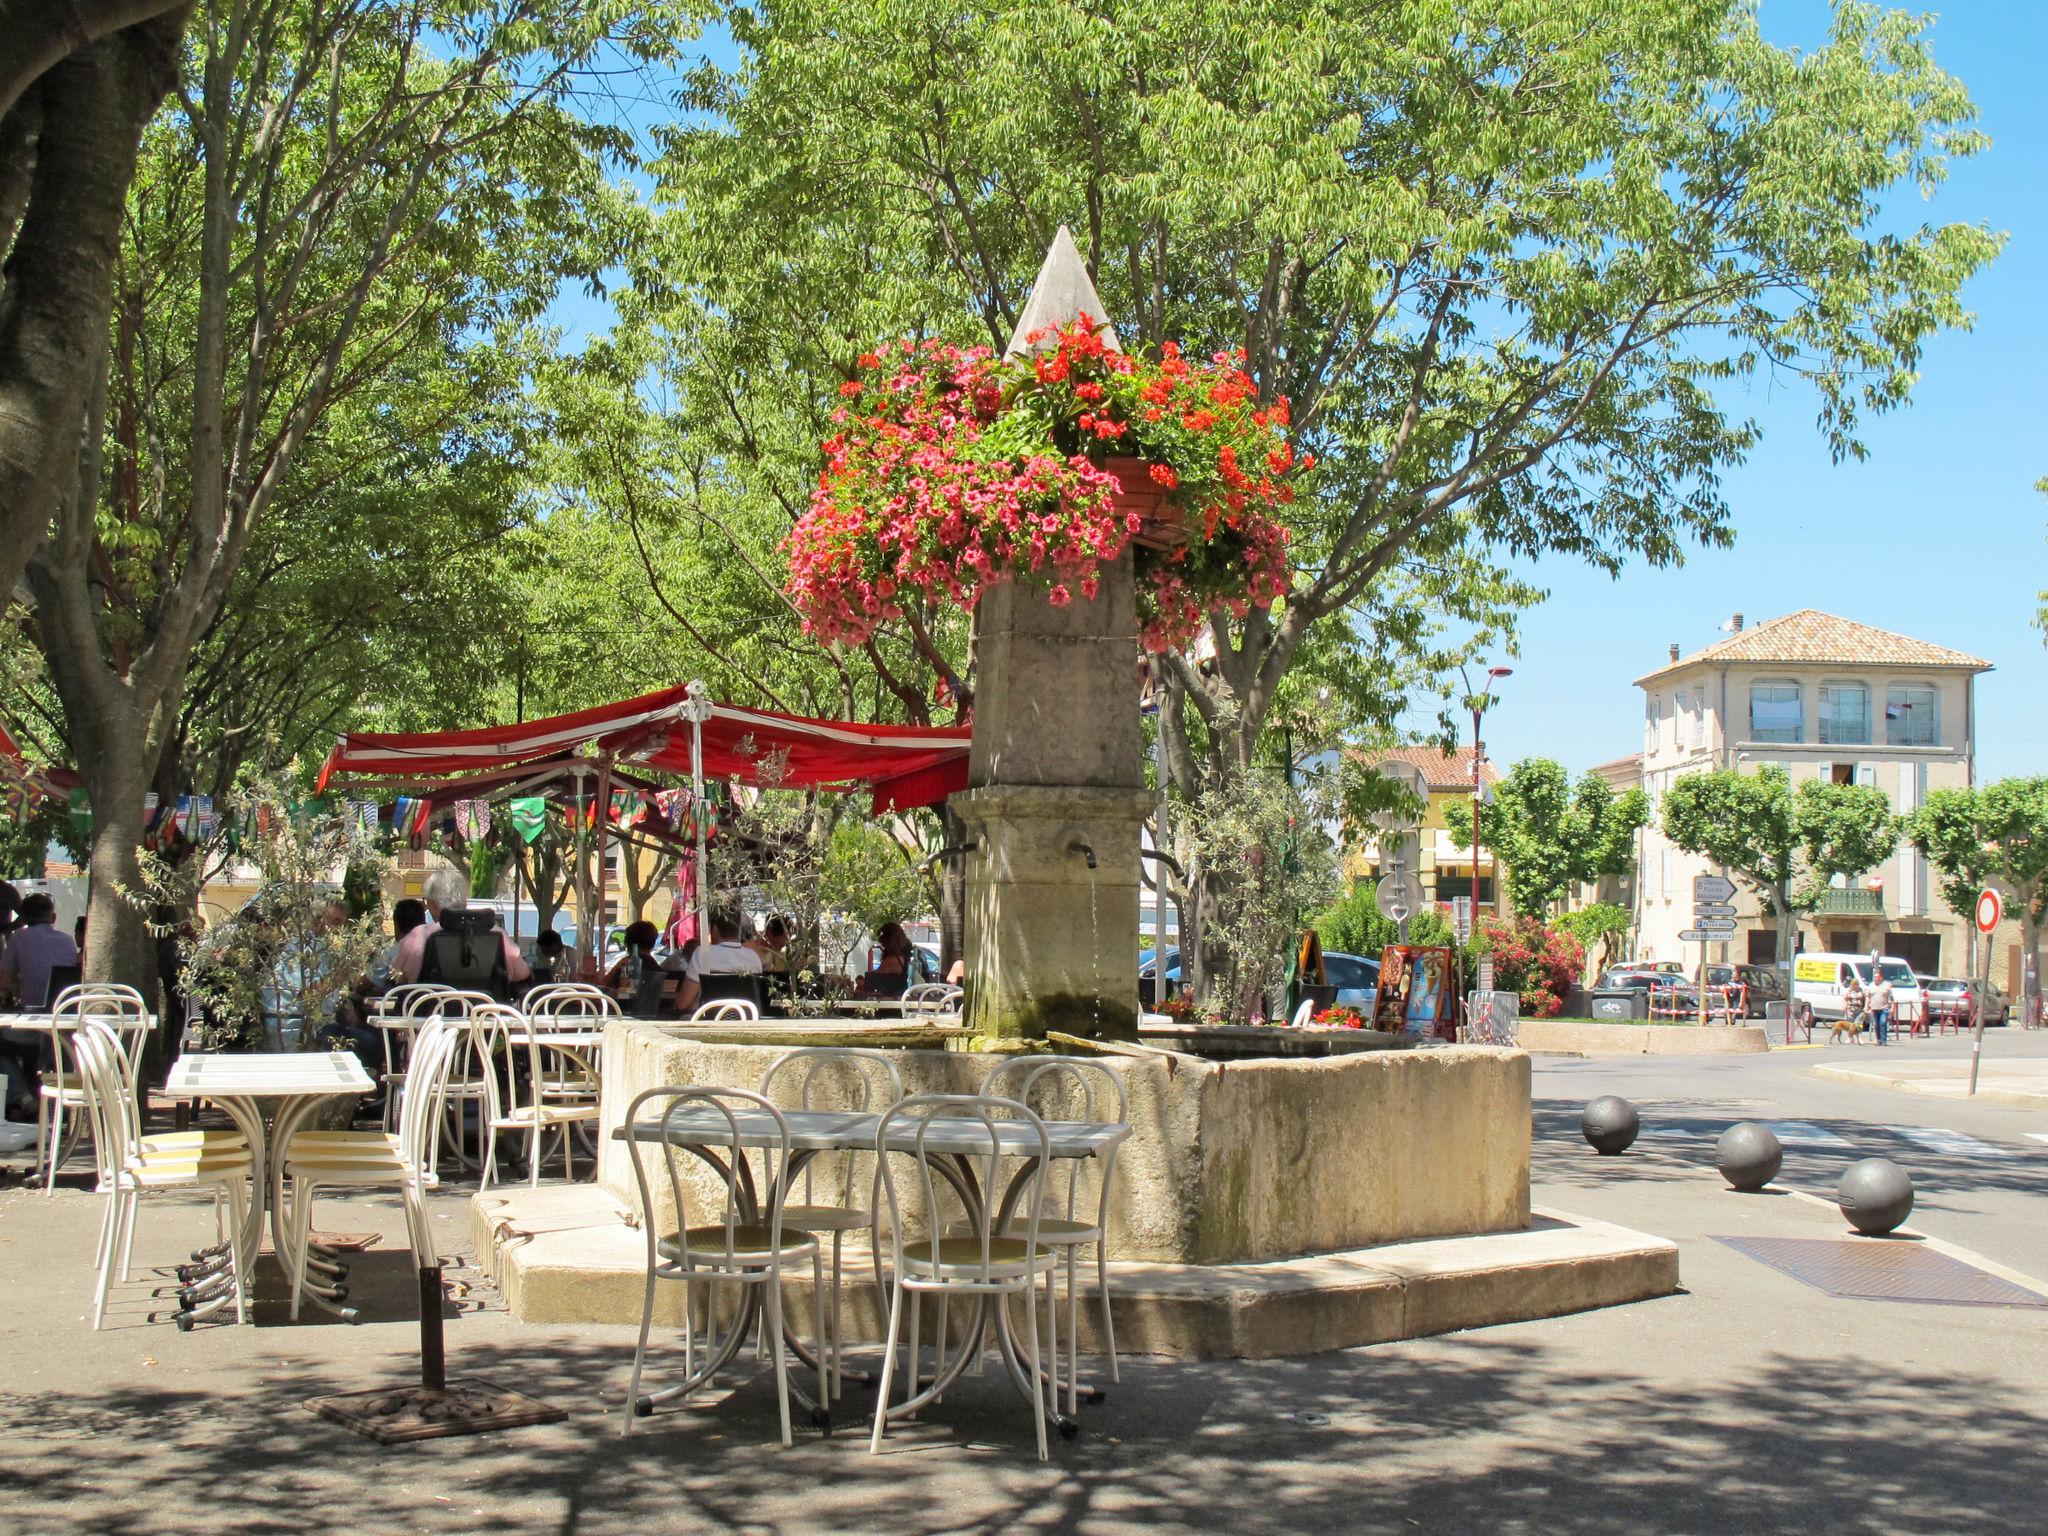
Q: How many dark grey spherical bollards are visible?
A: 3